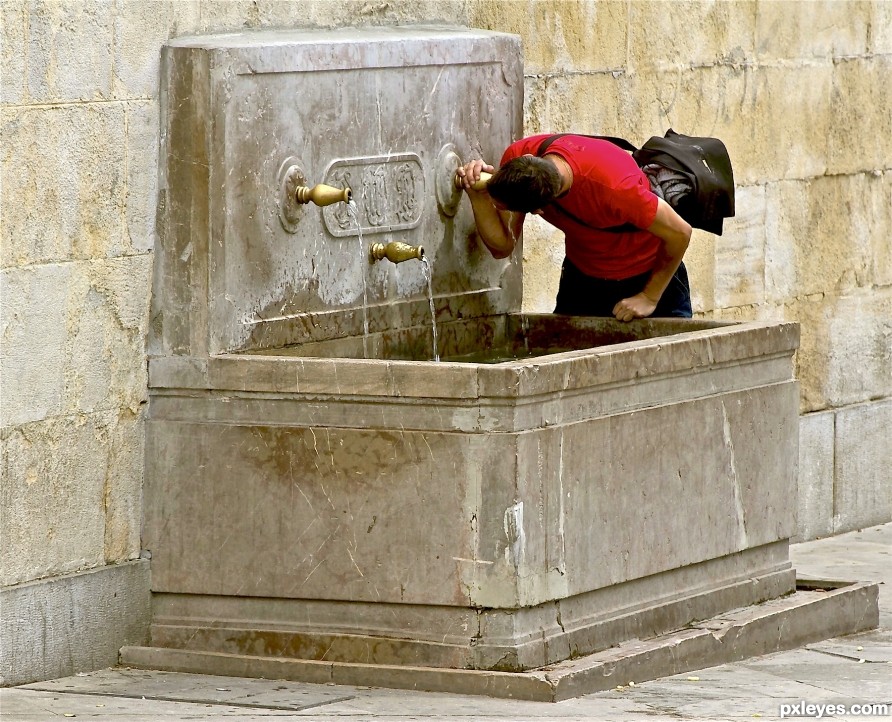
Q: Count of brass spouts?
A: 3